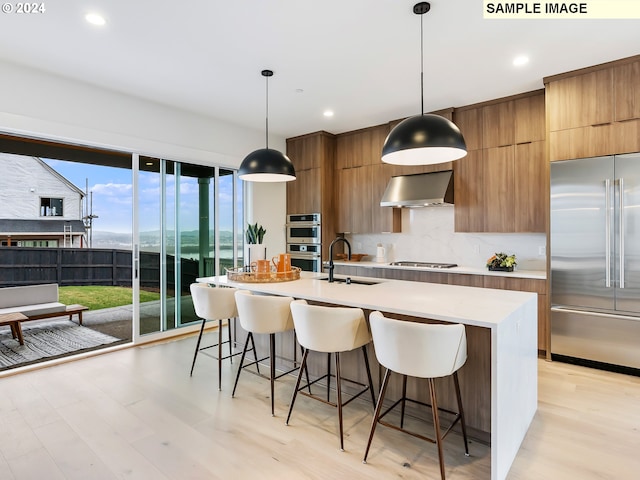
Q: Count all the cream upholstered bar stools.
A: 4